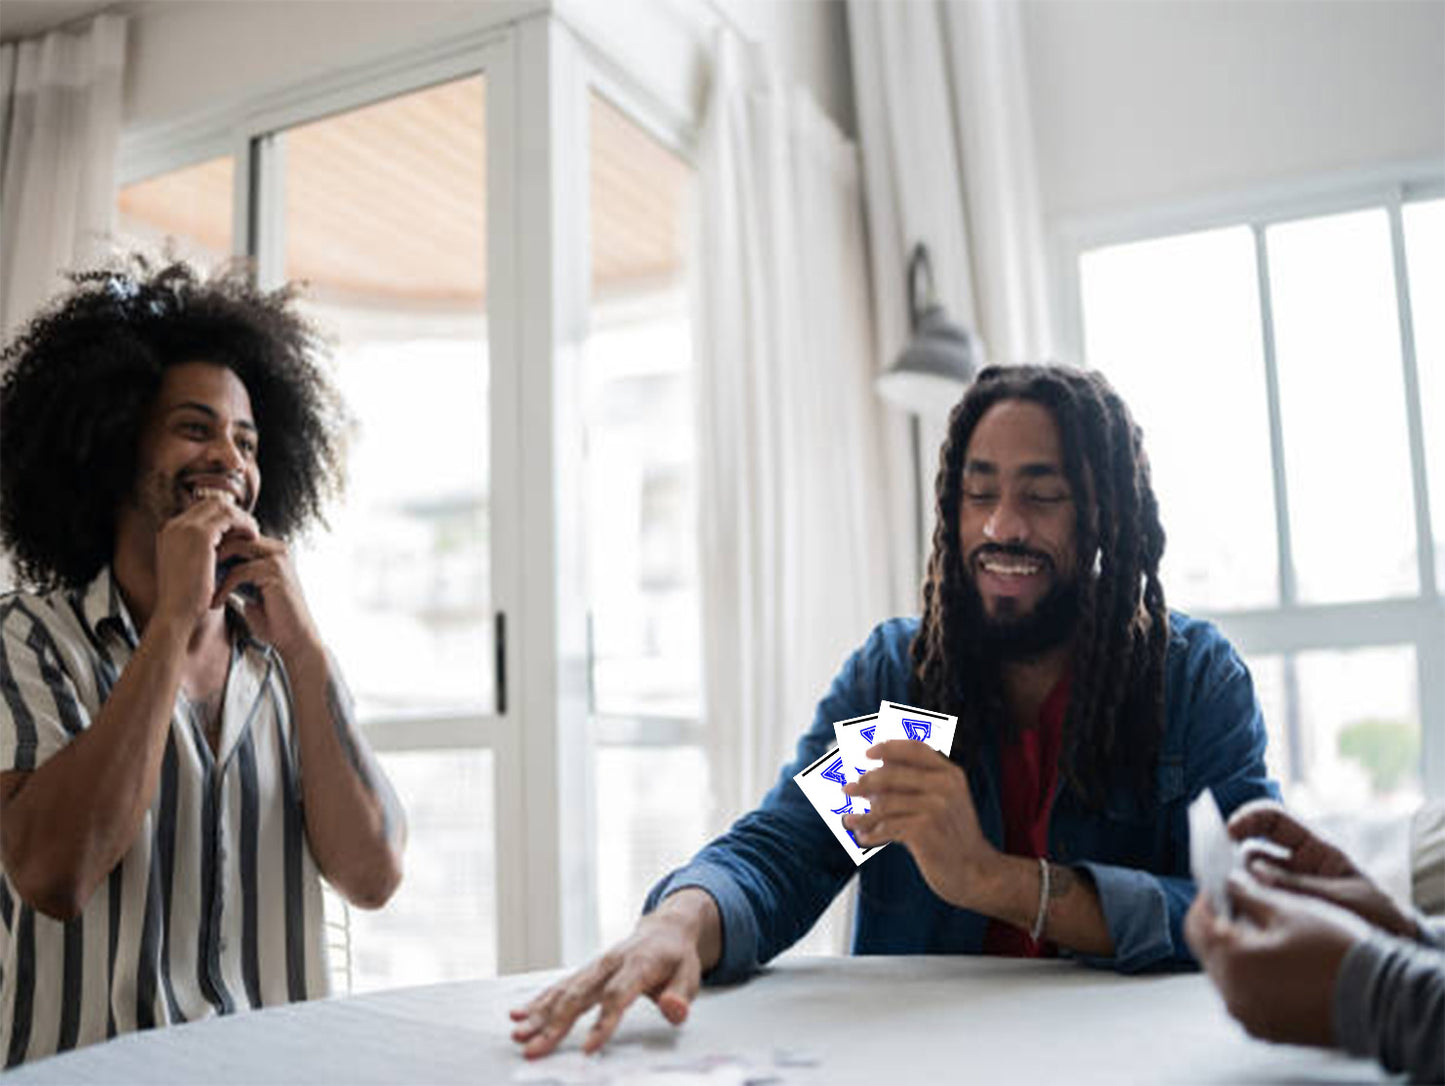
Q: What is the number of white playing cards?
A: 3